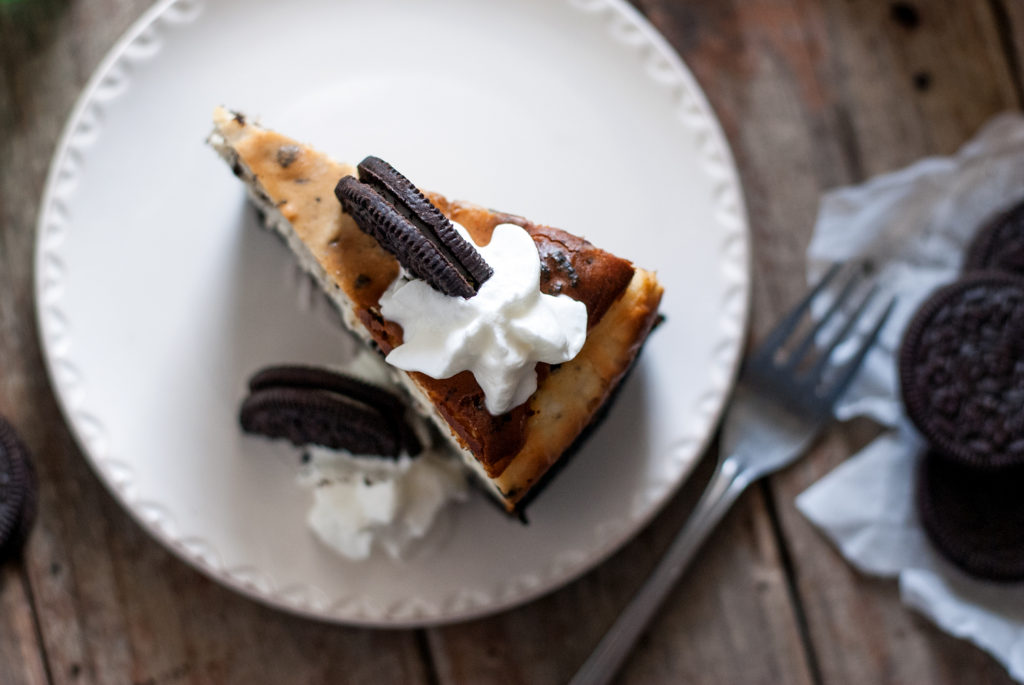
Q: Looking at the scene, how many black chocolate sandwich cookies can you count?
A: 6